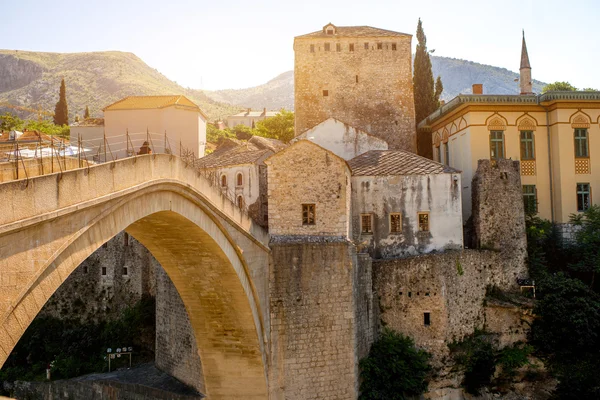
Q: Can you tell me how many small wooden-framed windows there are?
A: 4